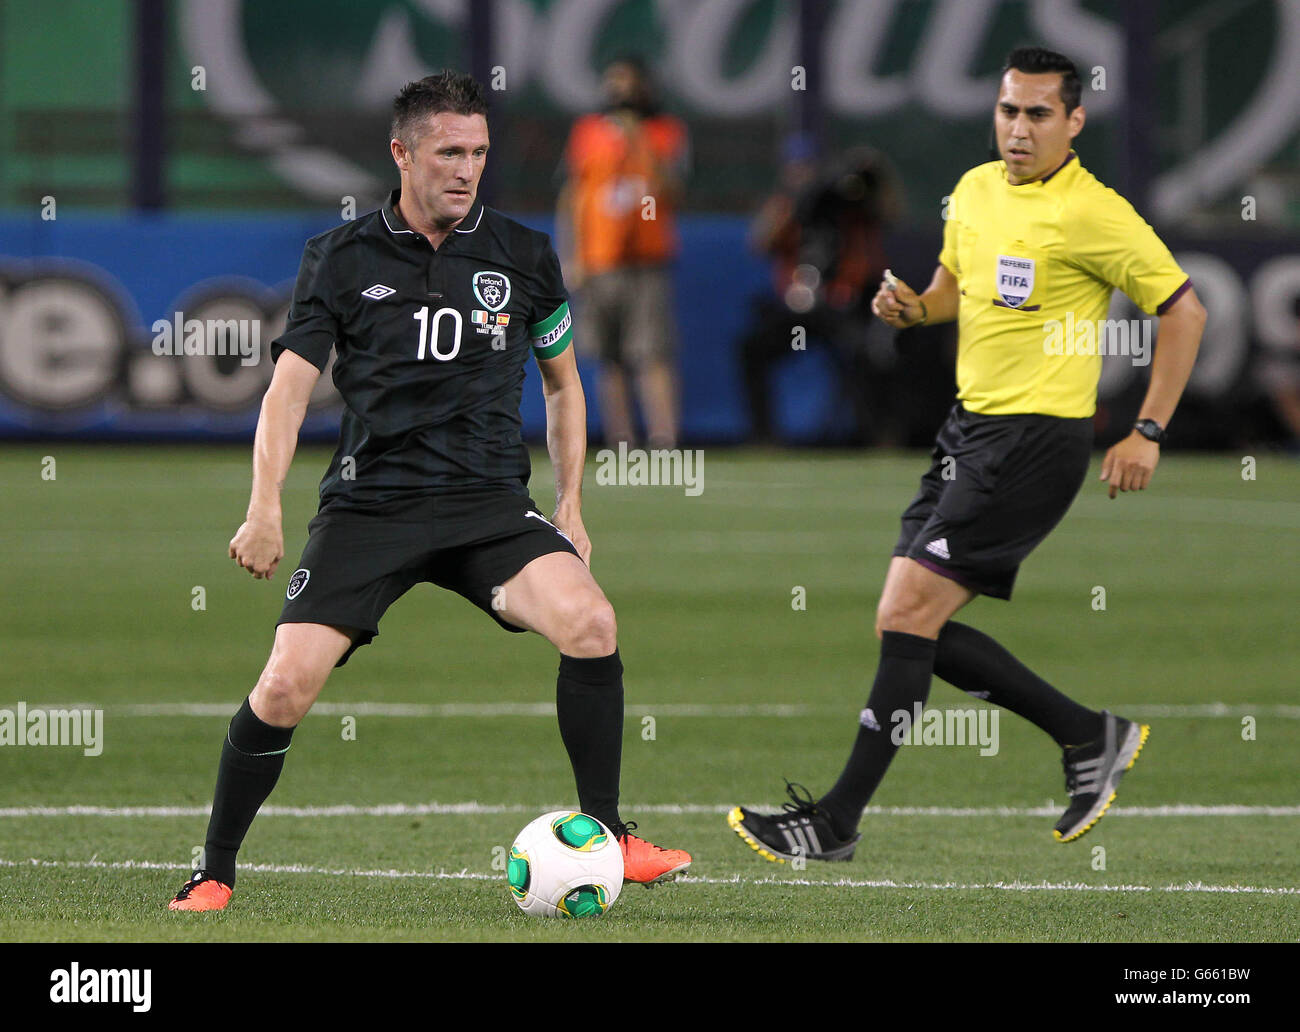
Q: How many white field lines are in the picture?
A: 3